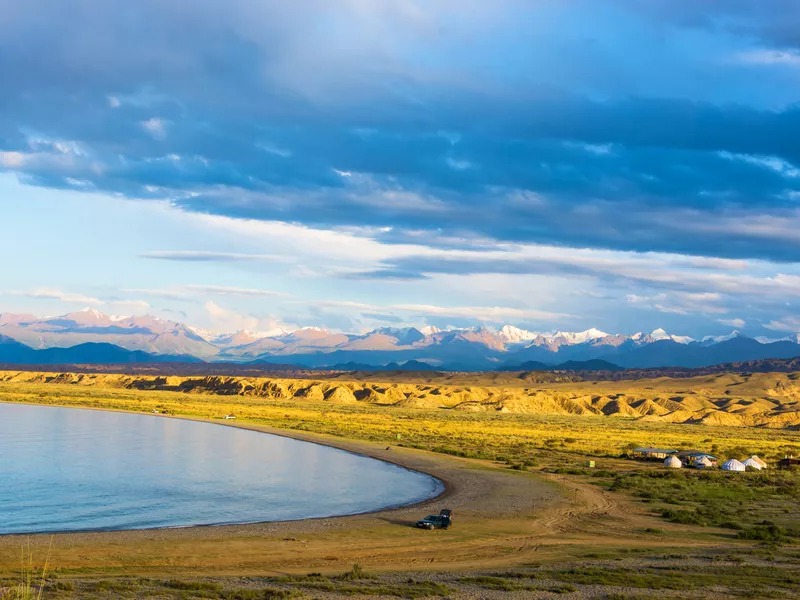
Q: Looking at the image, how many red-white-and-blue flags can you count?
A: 0